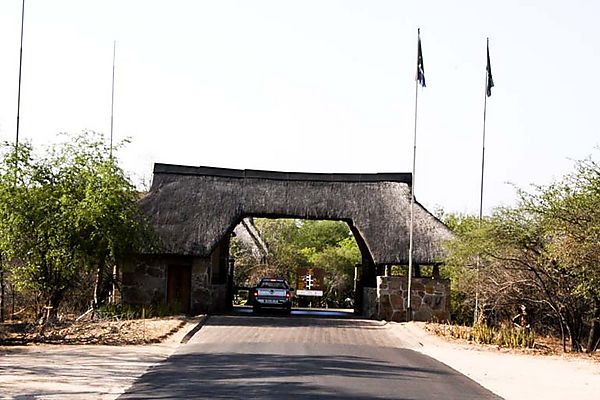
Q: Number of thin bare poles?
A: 2